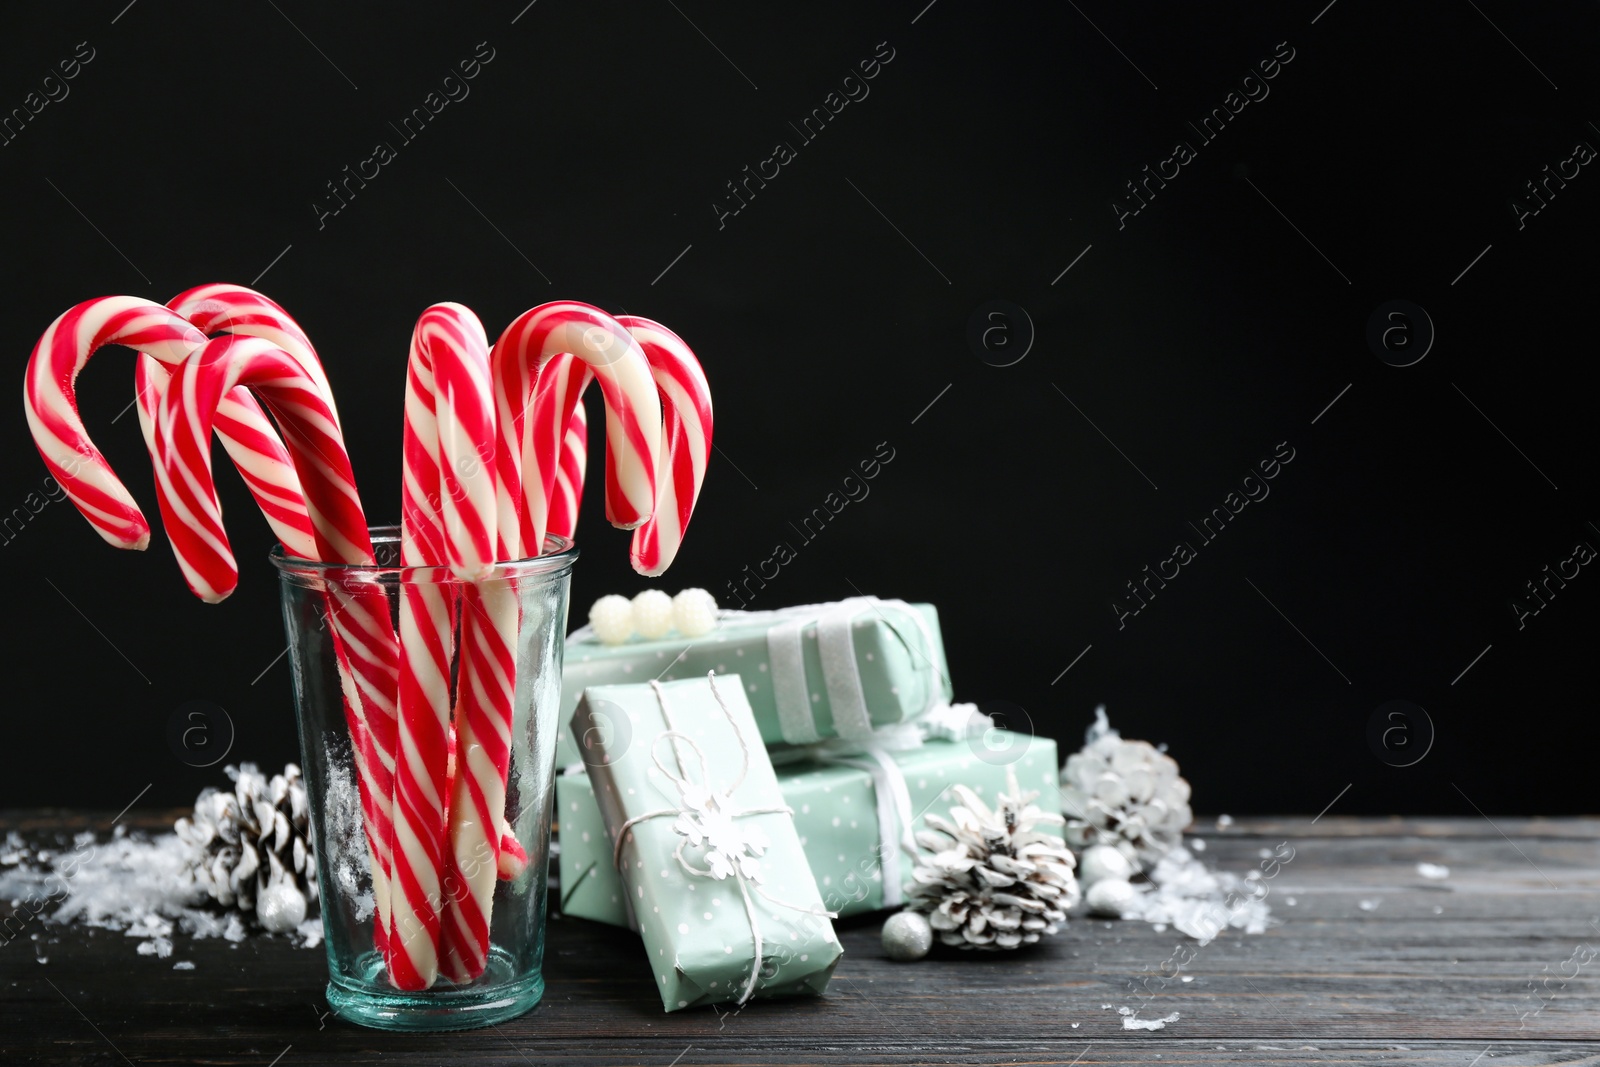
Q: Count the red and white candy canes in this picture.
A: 7